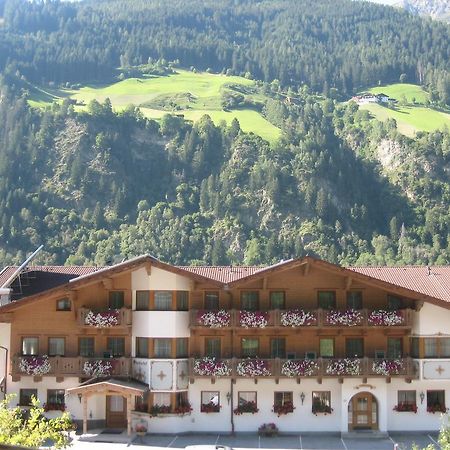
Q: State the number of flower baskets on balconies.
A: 13